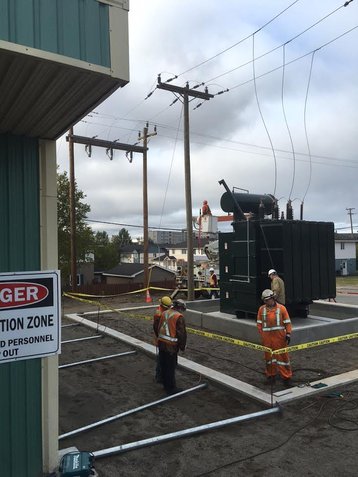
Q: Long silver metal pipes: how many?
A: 5